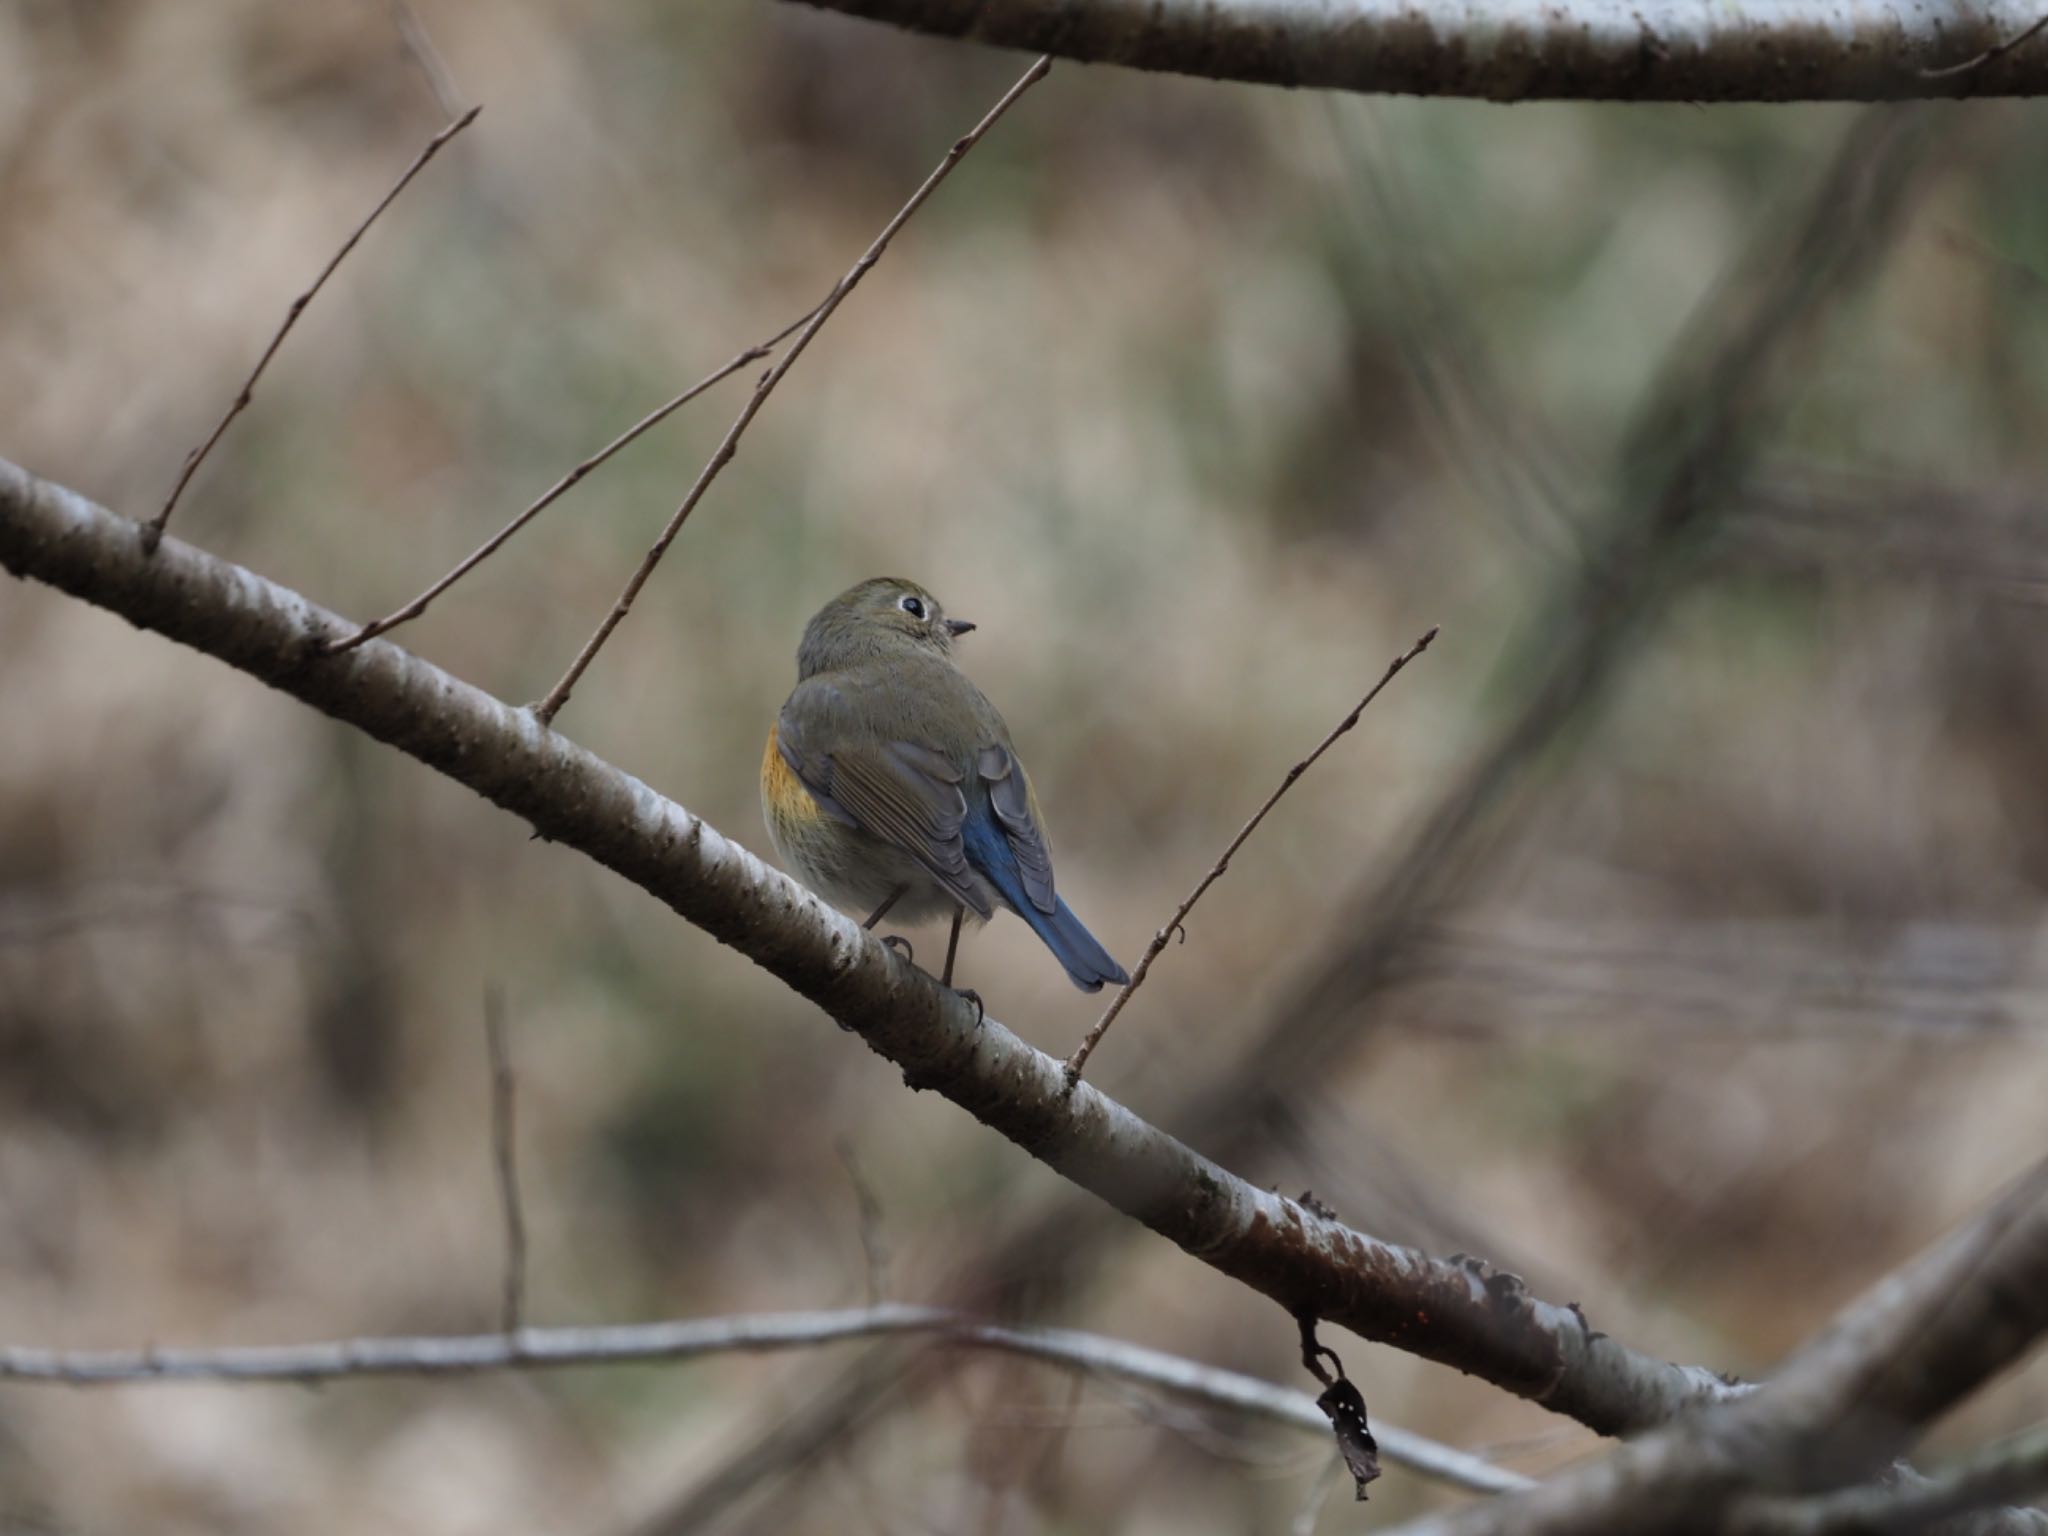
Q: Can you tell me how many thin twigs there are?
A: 4